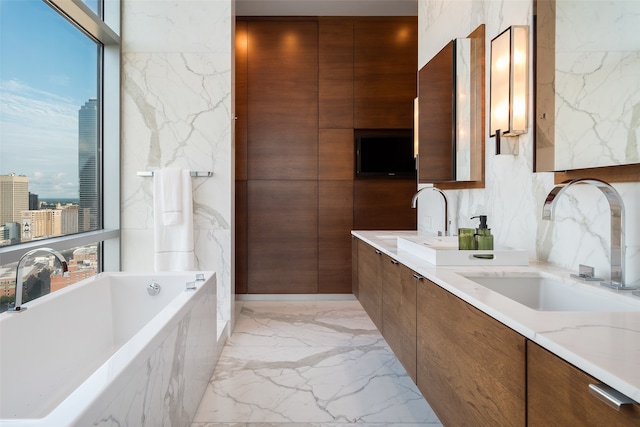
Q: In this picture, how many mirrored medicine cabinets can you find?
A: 2